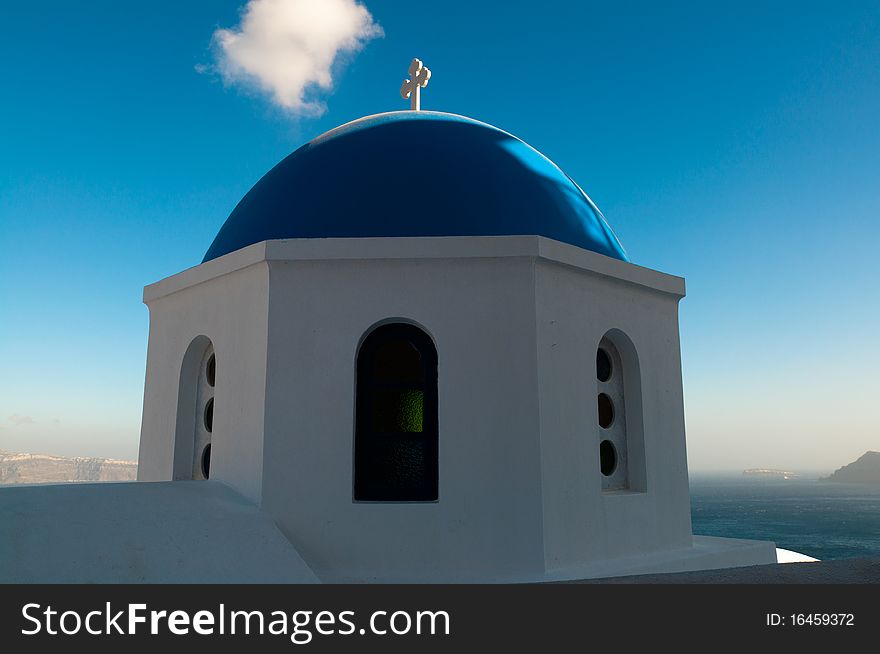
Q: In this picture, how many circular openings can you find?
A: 6